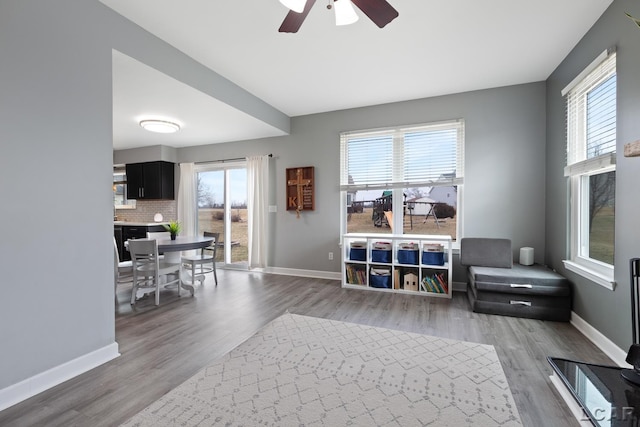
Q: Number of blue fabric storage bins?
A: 5